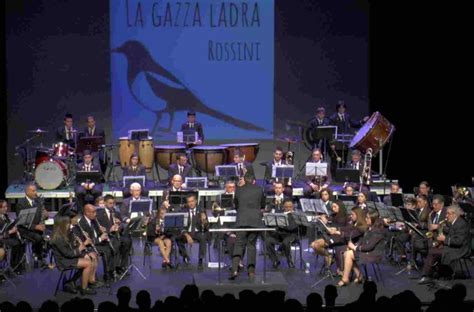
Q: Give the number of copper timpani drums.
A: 3